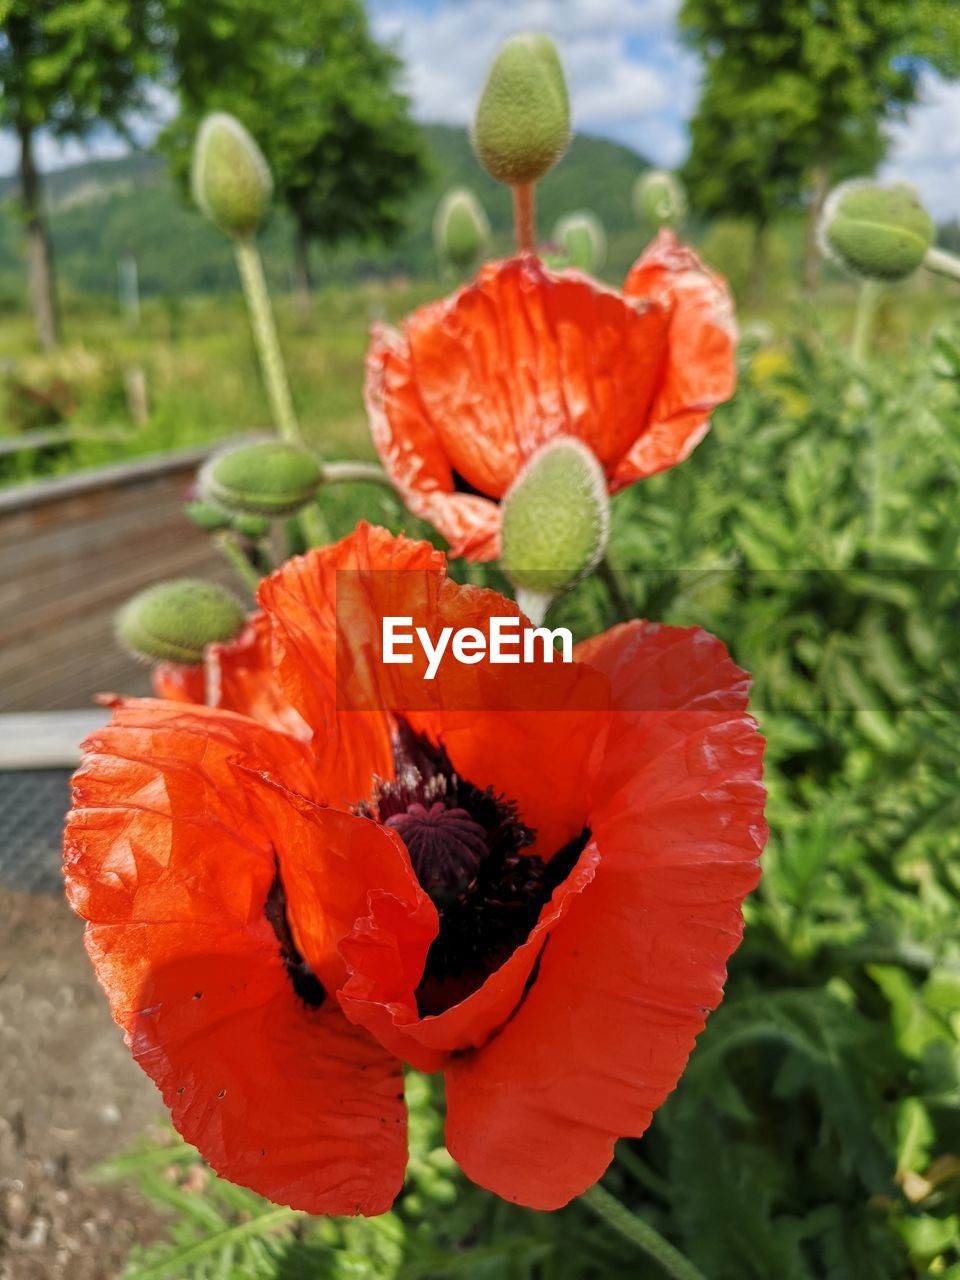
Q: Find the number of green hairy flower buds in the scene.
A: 9